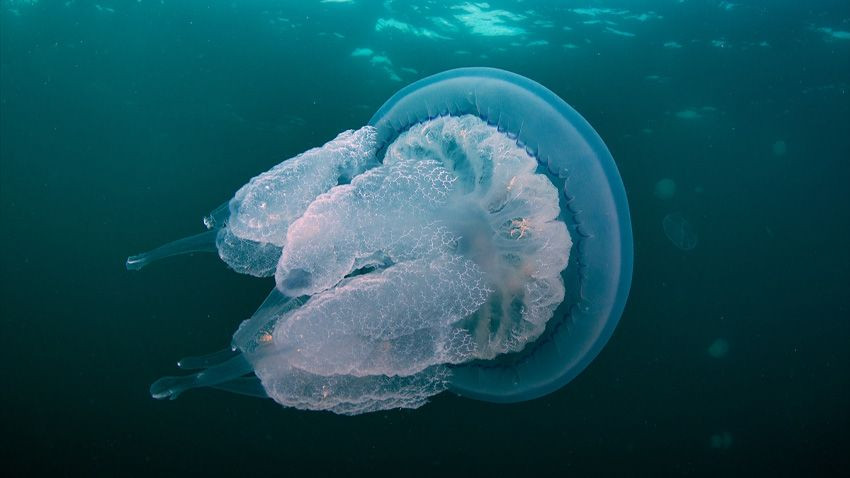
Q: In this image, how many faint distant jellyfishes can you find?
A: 5